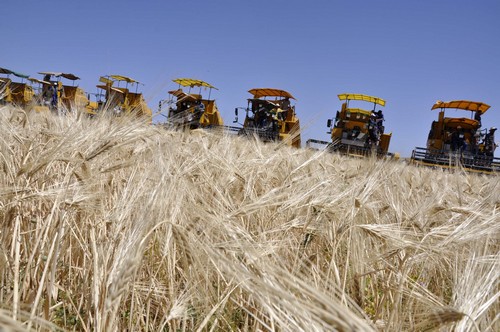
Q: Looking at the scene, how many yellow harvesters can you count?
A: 7